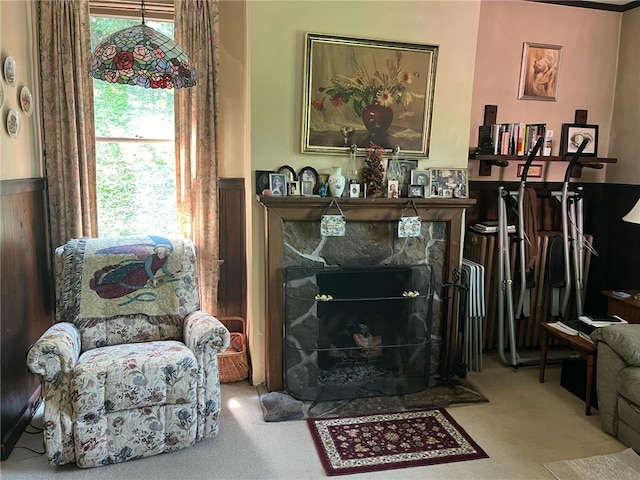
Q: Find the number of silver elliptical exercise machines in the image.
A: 1